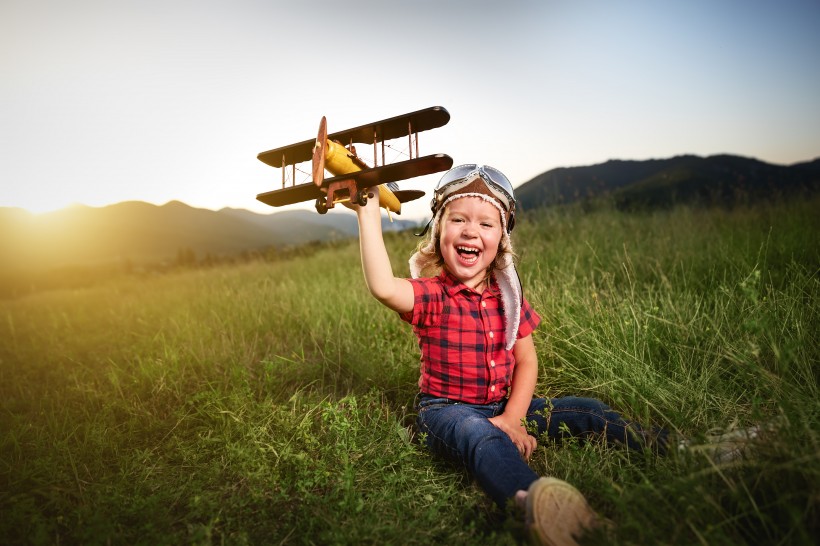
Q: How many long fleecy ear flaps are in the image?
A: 2